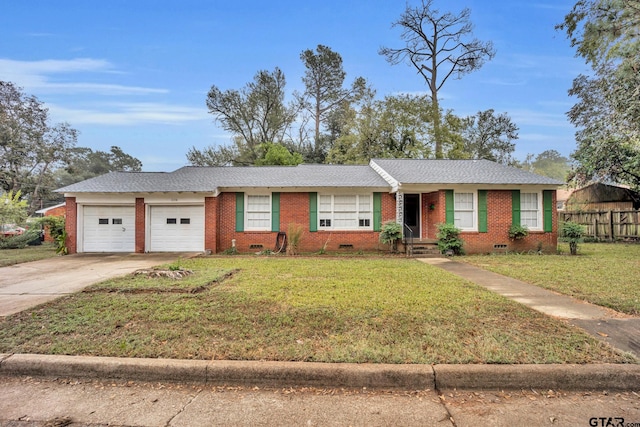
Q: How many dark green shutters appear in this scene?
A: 8